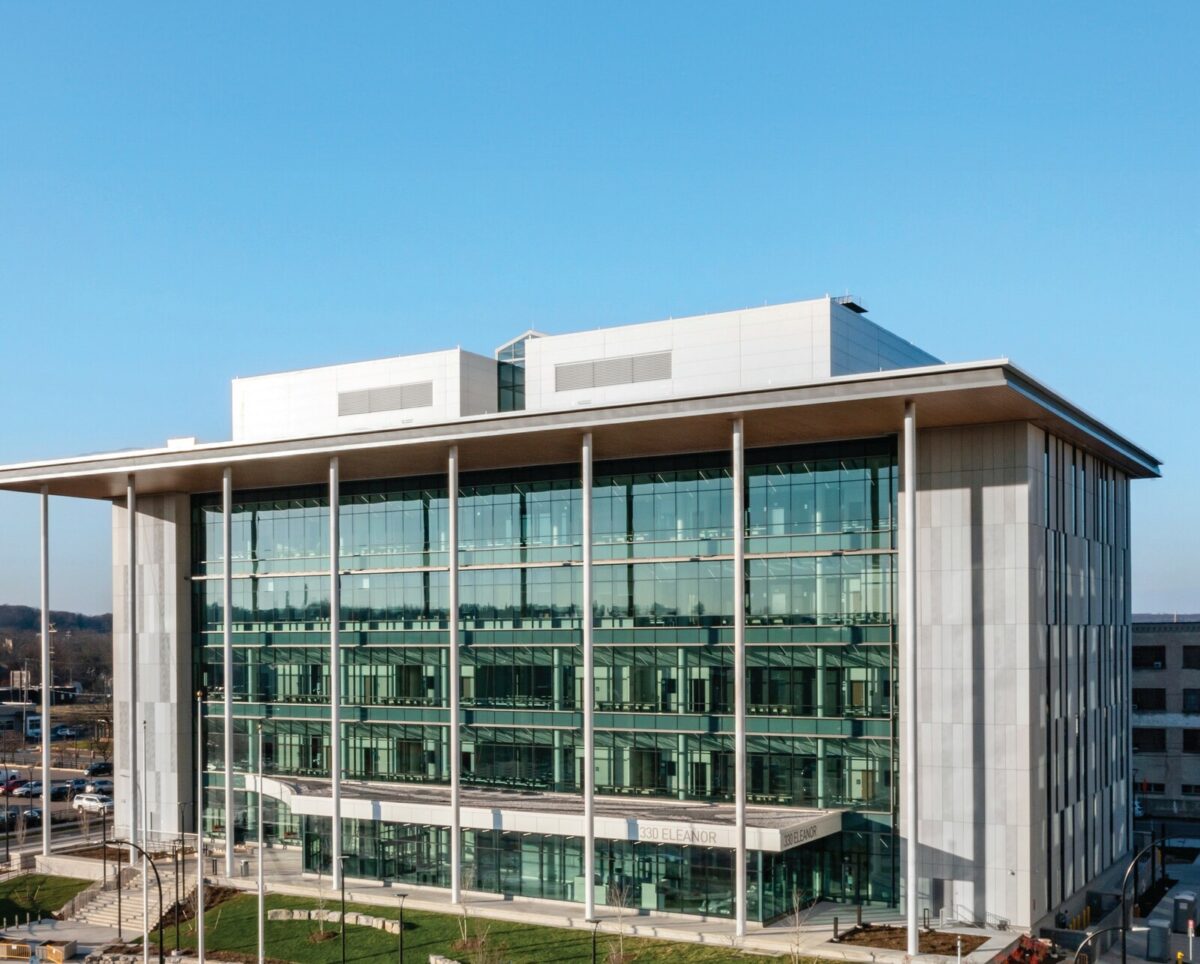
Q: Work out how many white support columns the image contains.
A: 8